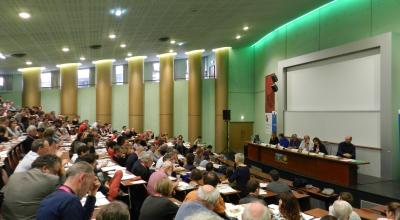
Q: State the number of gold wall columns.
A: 7